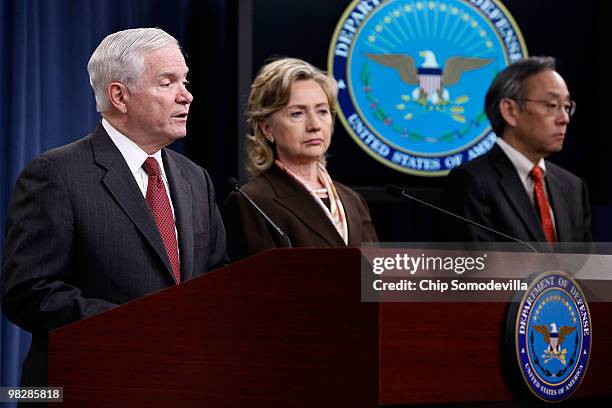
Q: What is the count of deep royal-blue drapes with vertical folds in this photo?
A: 1